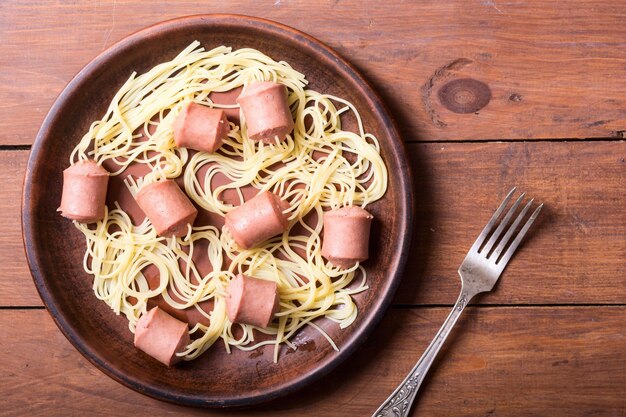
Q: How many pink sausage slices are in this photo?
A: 8